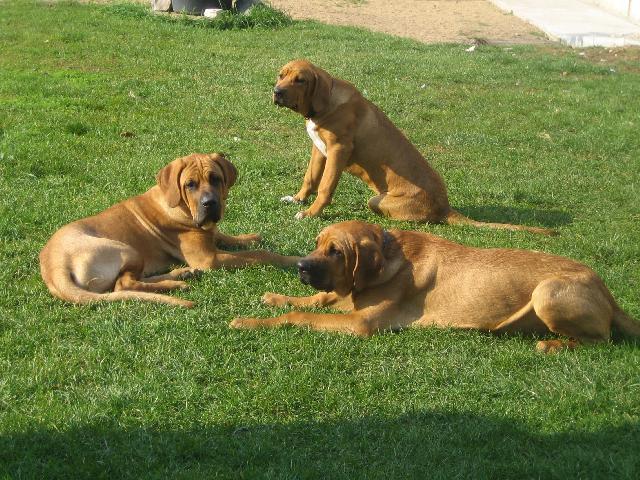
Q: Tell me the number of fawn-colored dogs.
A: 3